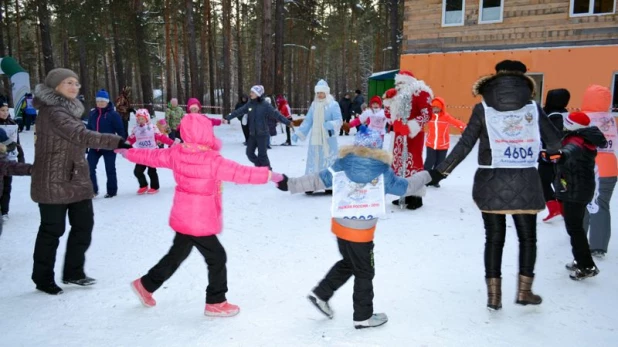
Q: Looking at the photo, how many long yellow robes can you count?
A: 0